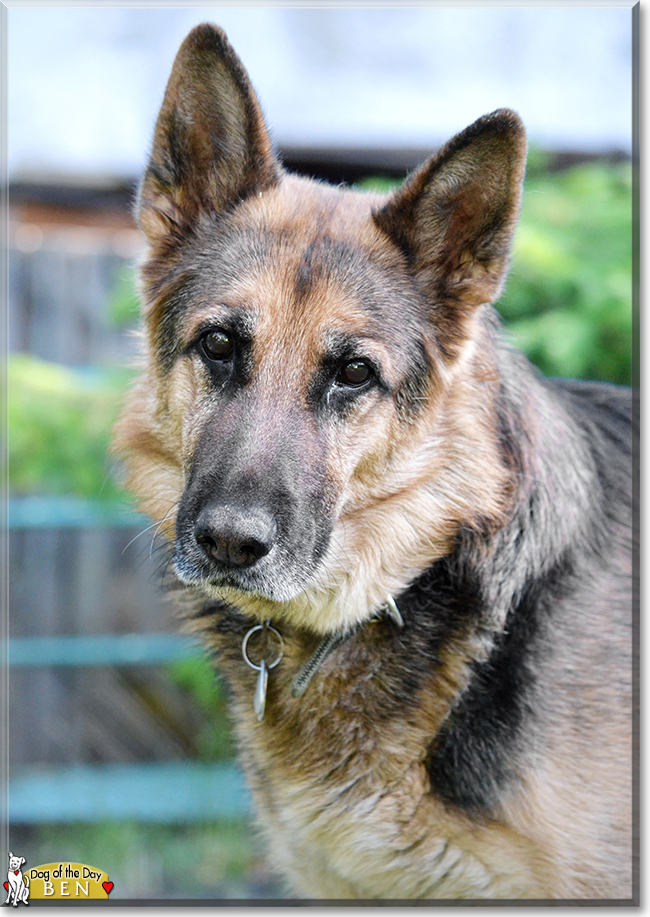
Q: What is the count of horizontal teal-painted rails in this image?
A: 3